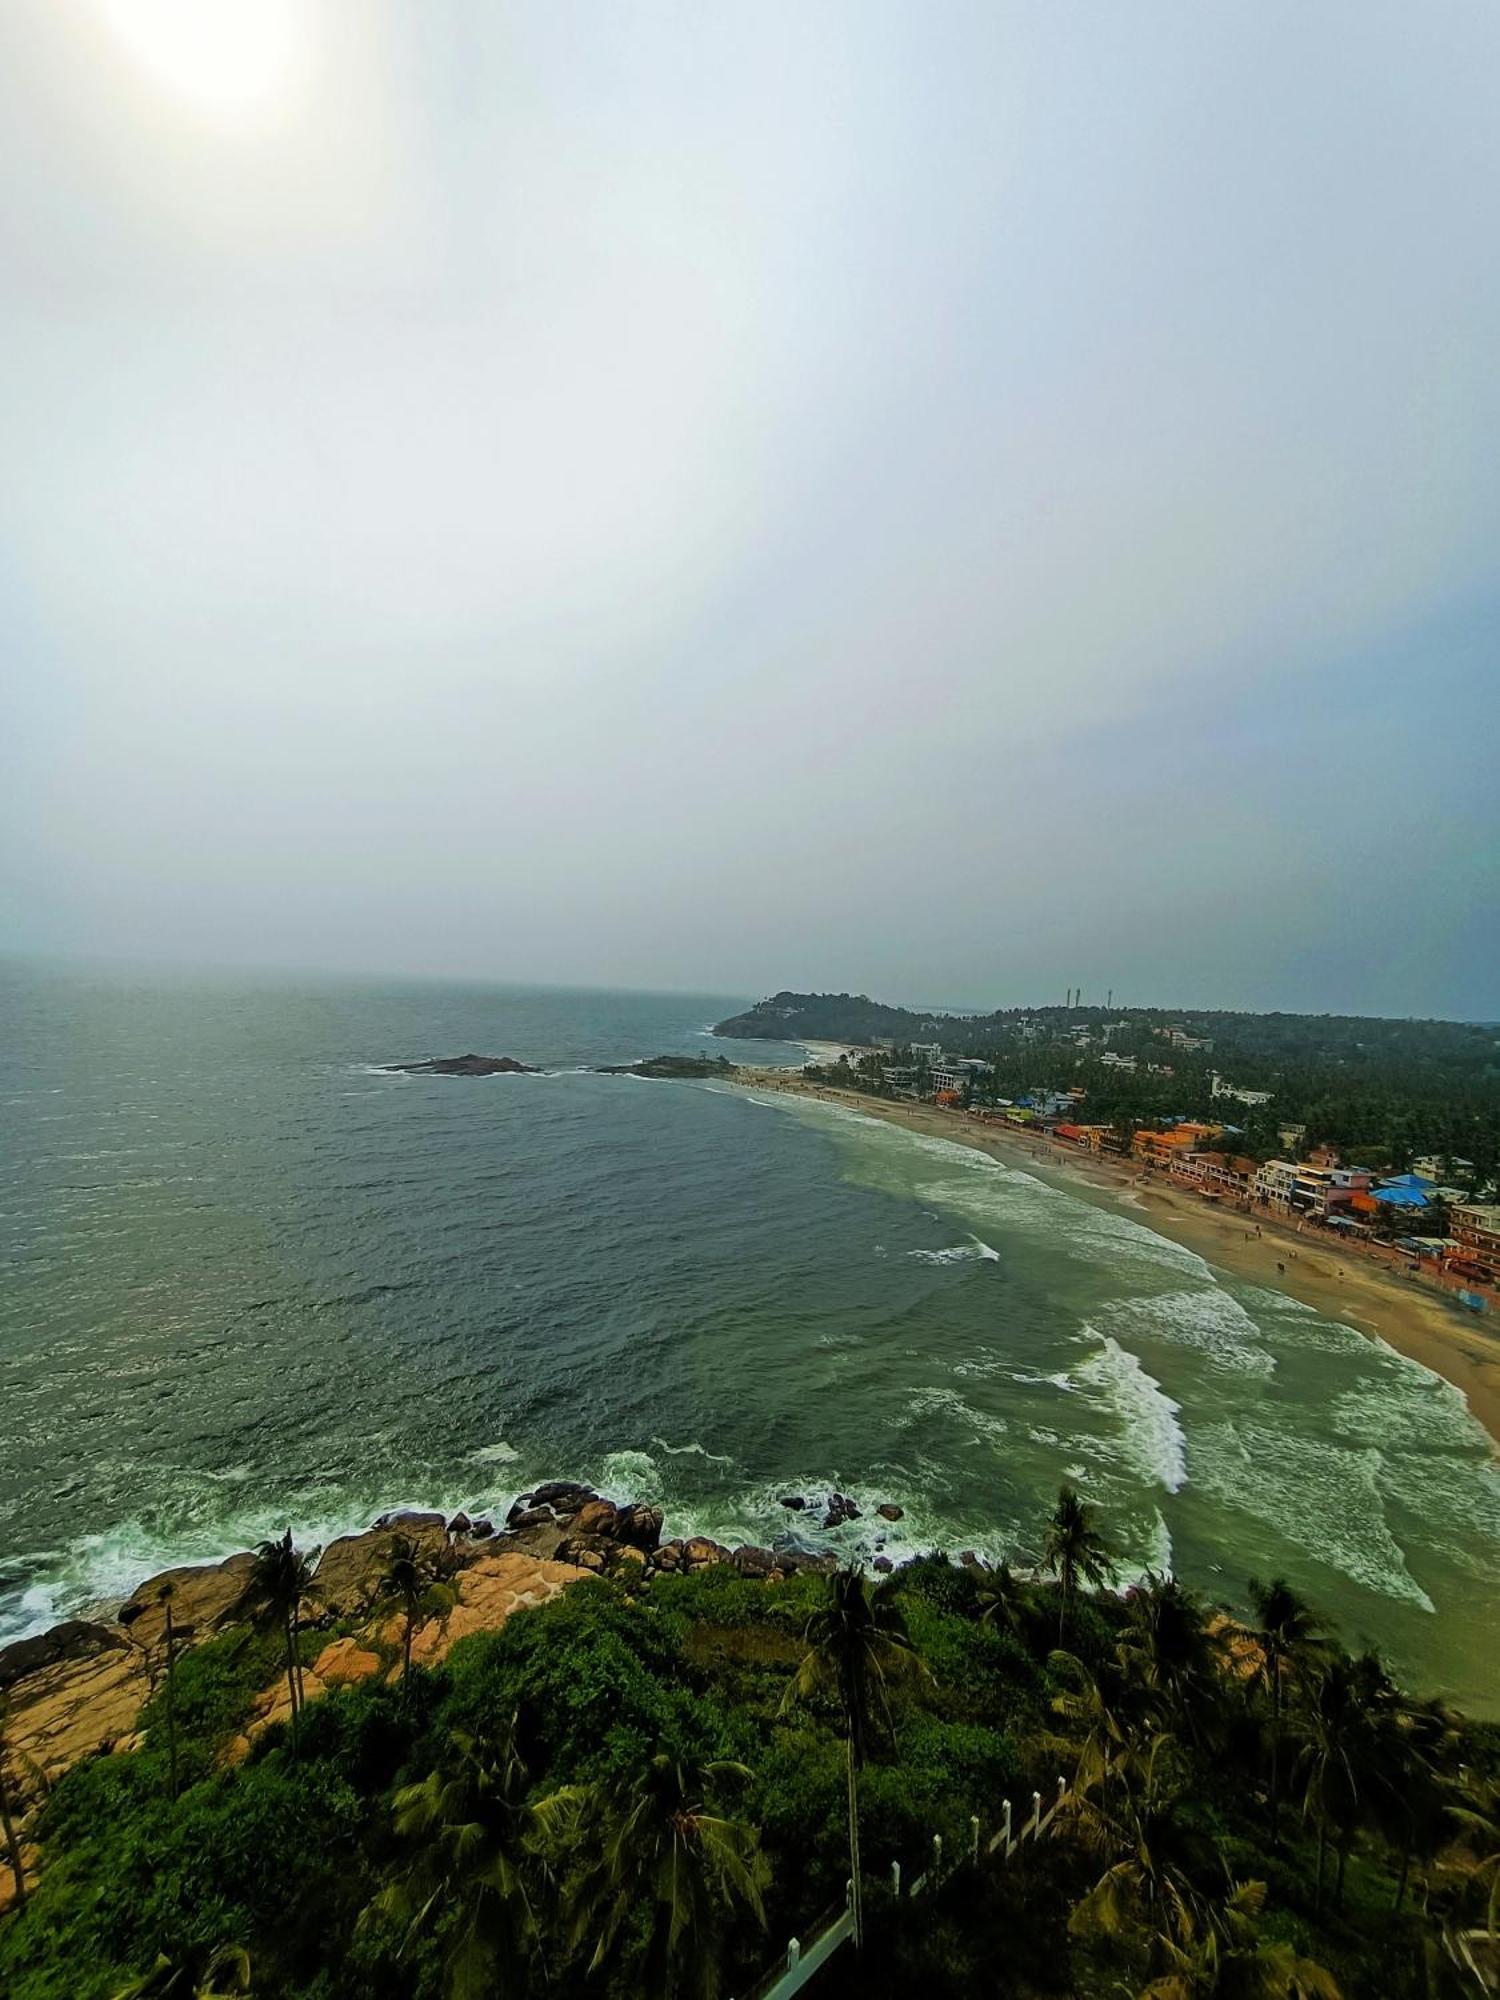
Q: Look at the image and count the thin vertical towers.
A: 3